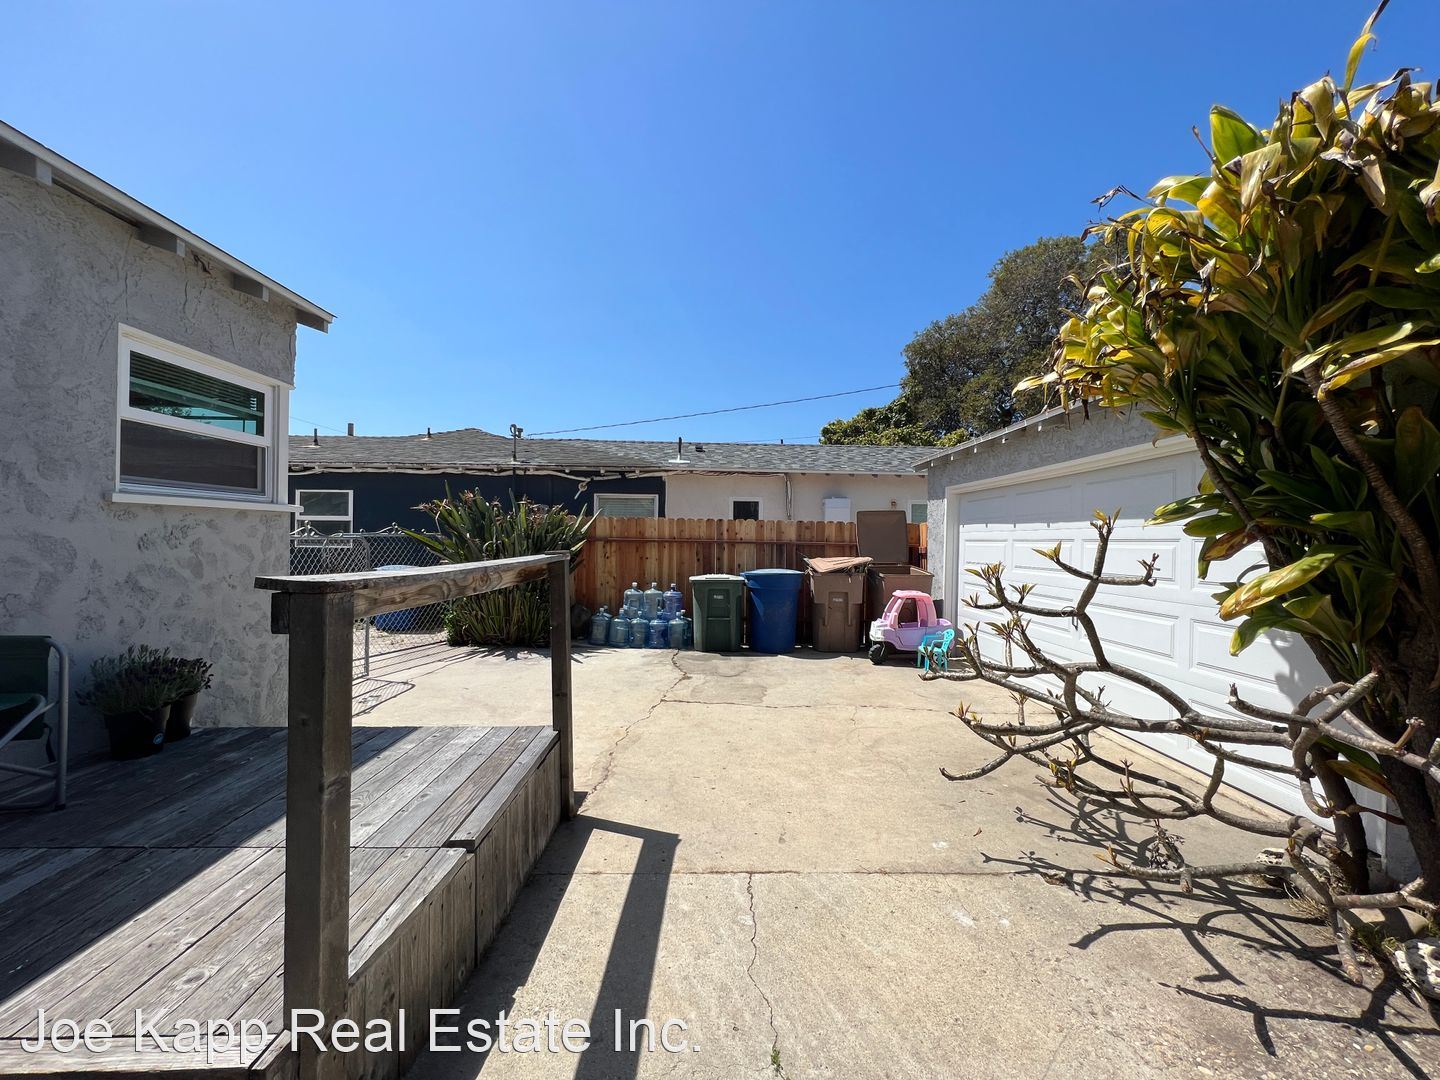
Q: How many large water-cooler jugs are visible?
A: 10